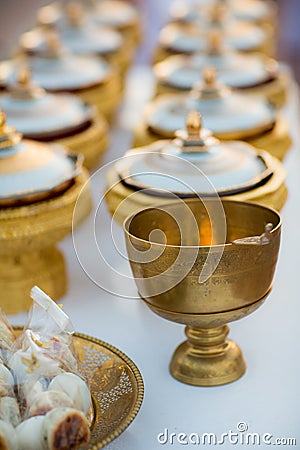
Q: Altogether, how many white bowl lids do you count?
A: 10